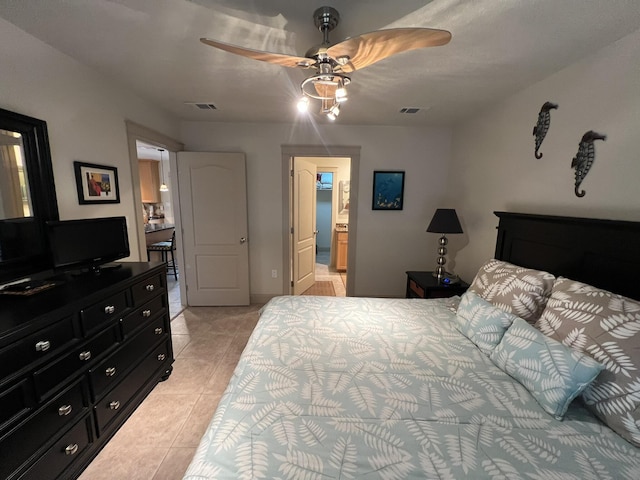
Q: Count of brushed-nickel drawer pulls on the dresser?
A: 11